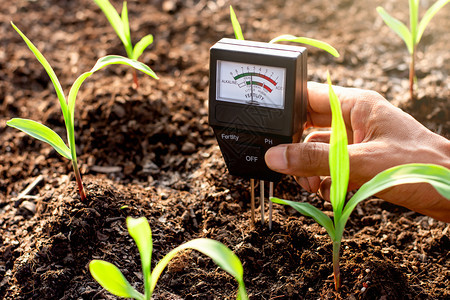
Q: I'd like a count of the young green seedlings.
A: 6